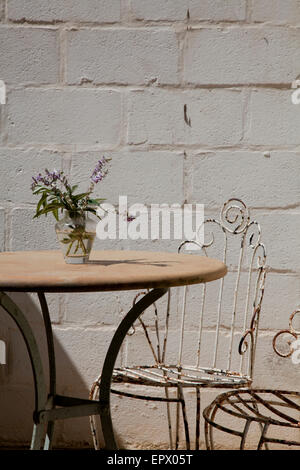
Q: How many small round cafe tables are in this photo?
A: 1